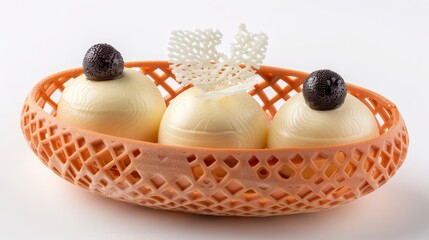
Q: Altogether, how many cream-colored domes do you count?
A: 3